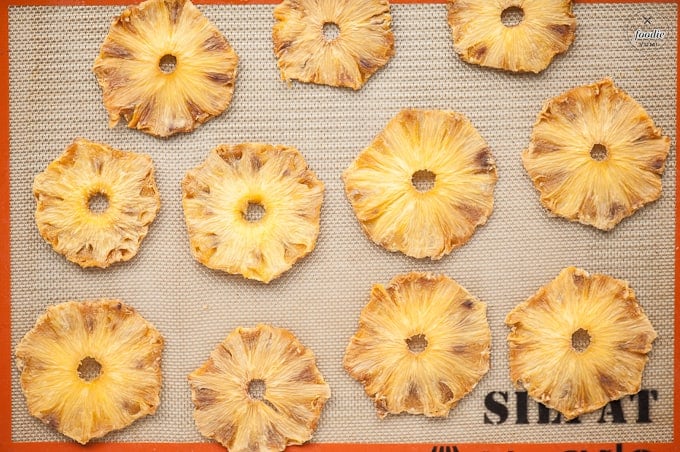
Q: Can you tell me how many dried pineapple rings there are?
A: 11